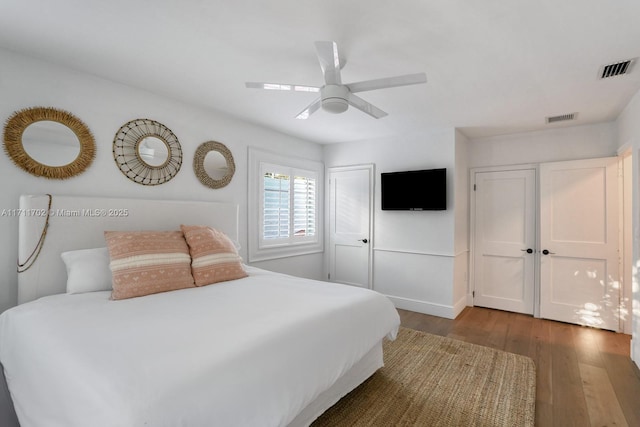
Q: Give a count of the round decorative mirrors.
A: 3